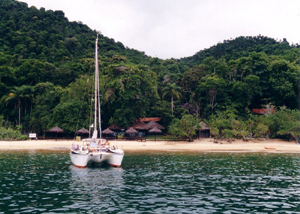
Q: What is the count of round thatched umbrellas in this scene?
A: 5